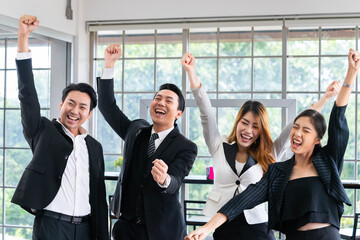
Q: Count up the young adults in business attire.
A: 4